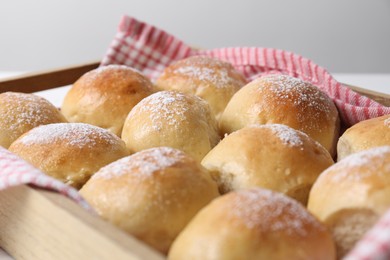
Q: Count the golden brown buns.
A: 11